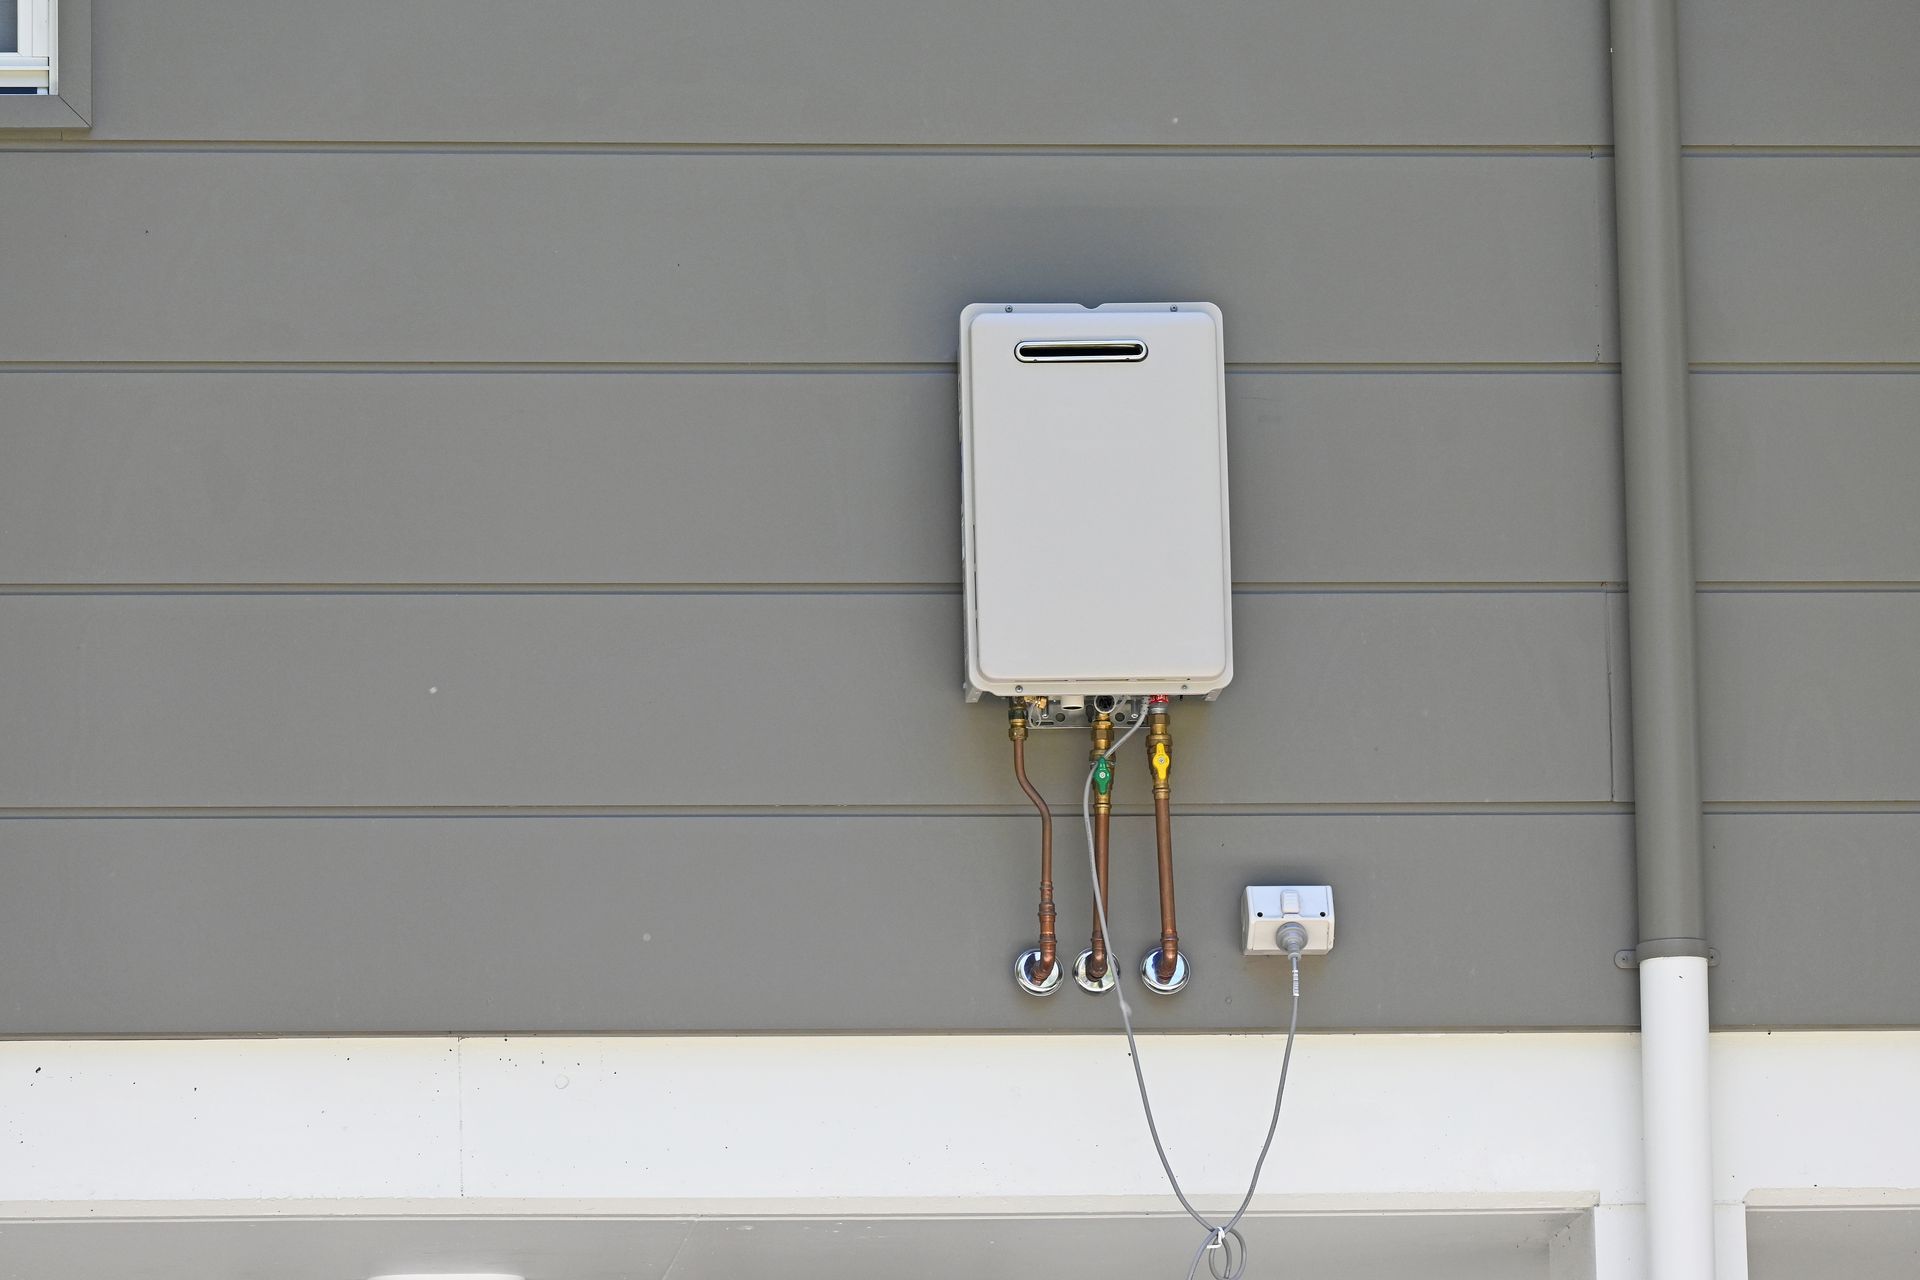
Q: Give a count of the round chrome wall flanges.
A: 3